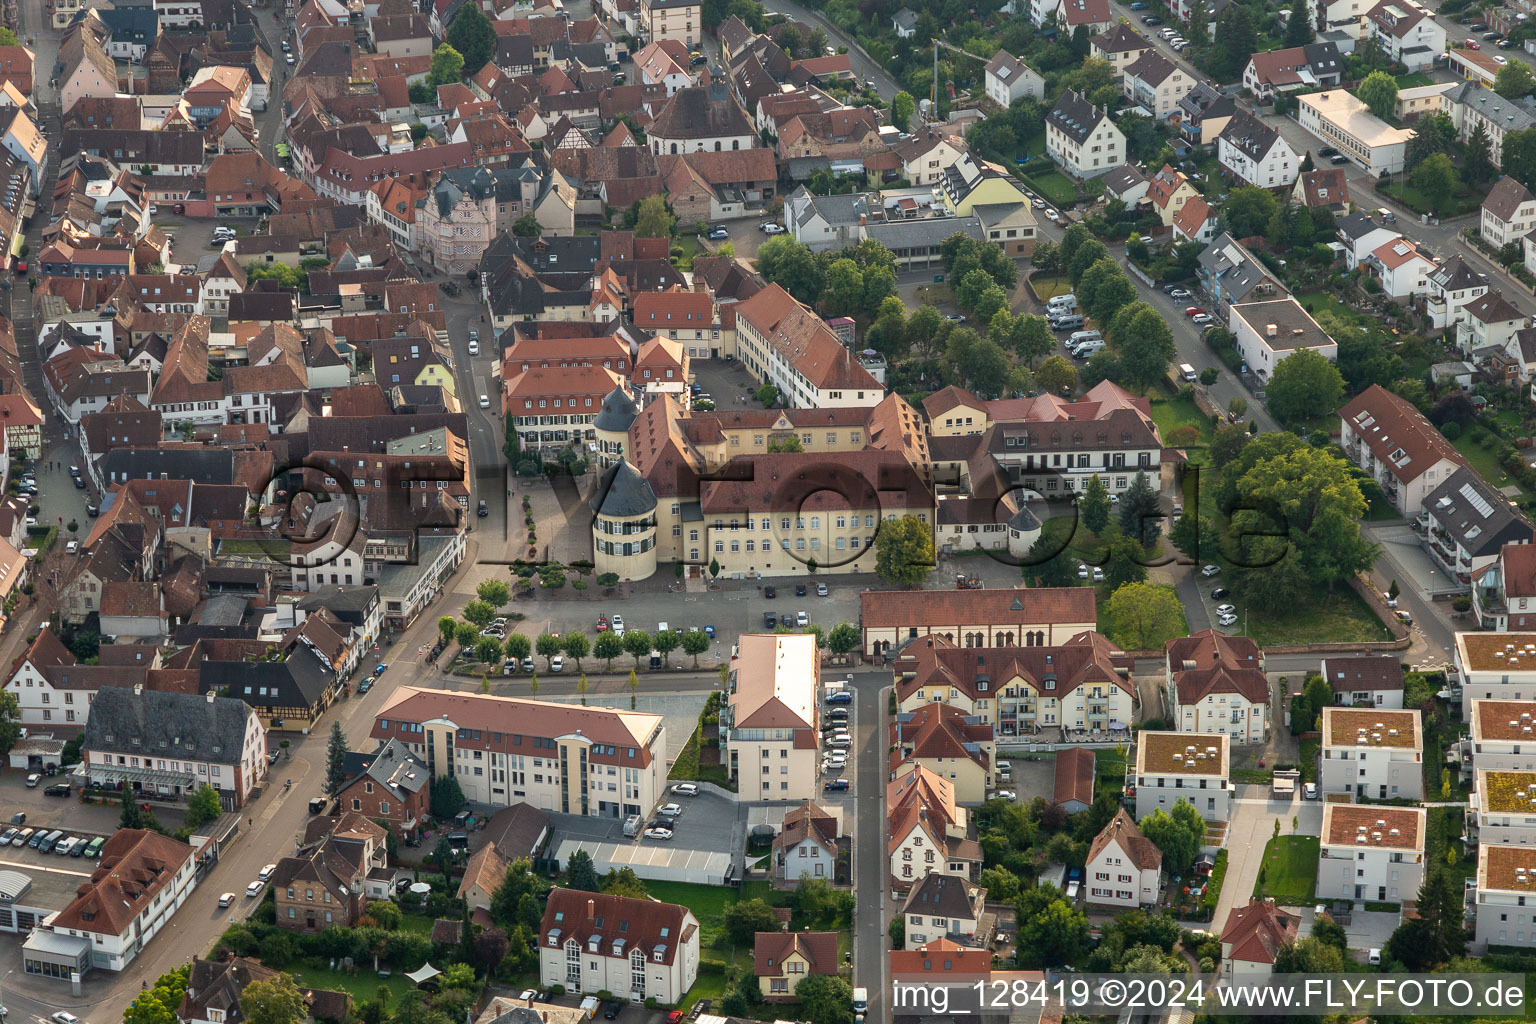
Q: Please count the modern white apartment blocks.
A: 7